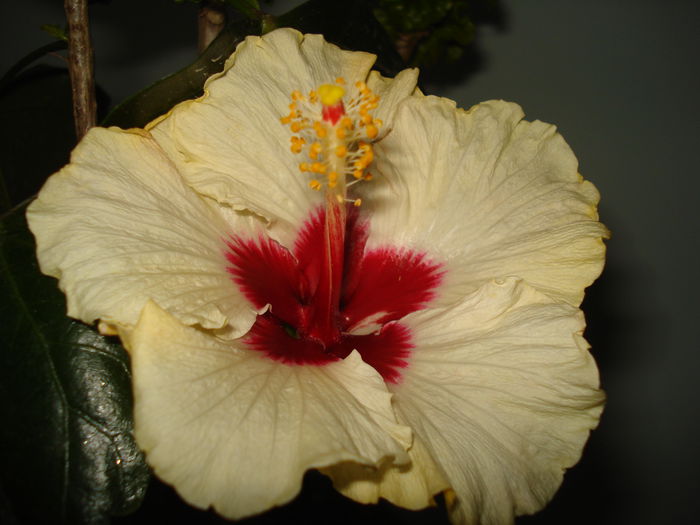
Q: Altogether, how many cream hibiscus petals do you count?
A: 5